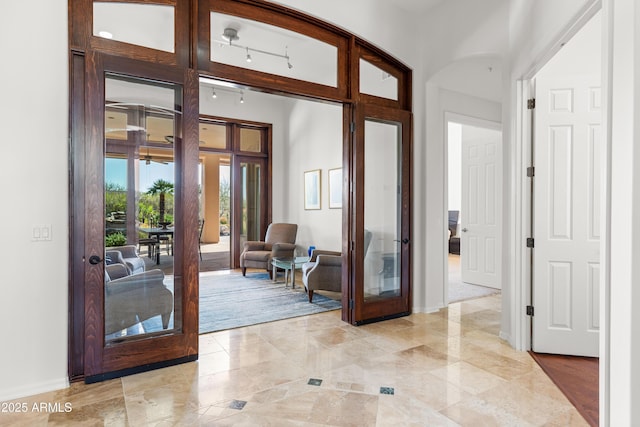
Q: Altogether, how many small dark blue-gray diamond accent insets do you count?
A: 3